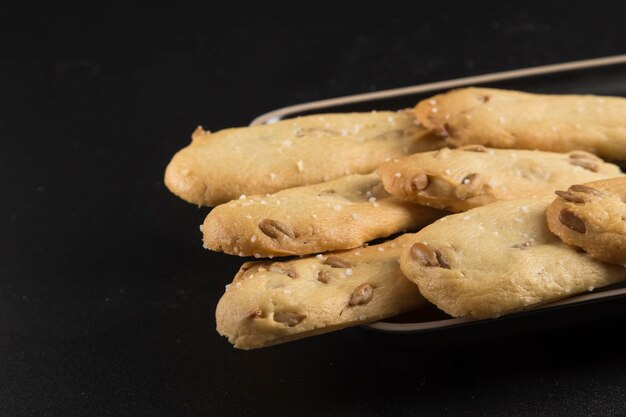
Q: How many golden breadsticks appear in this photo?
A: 7